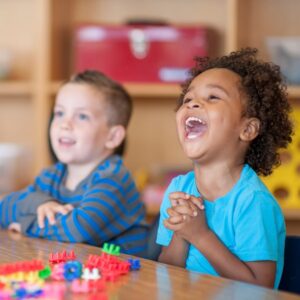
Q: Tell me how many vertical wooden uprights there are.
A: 2